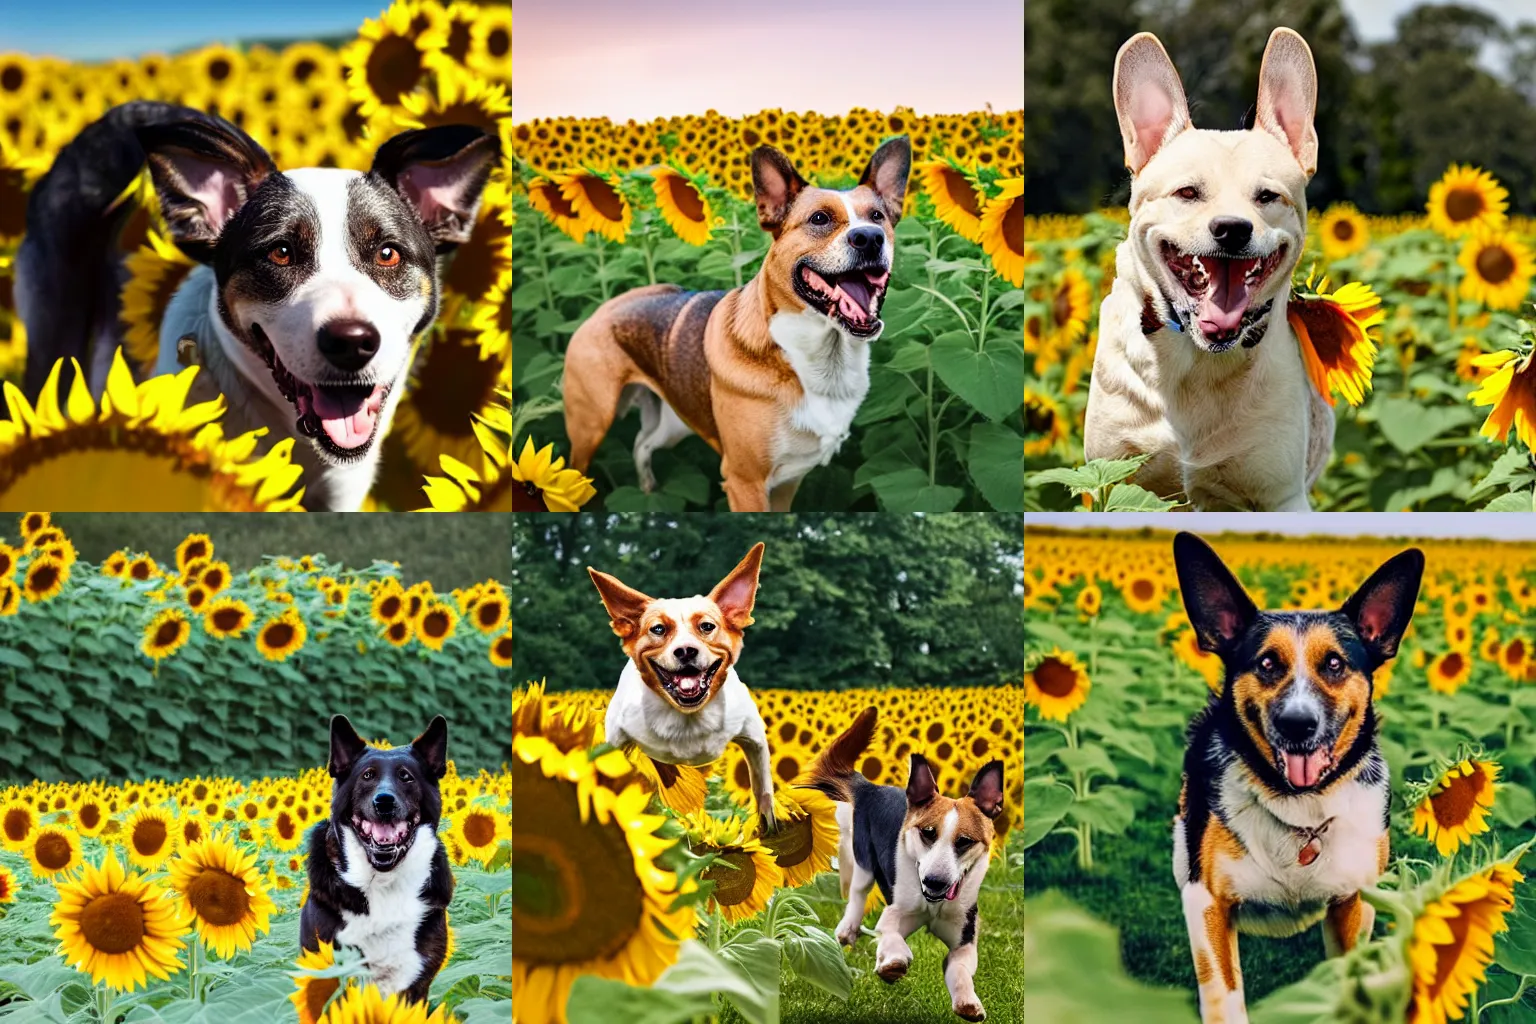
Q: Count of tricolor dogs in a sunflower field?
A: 3